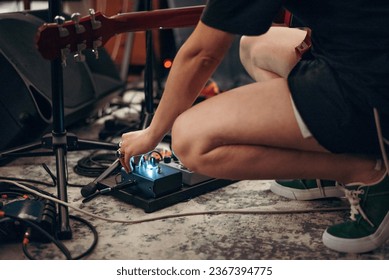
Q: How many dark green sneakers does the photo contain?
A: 2